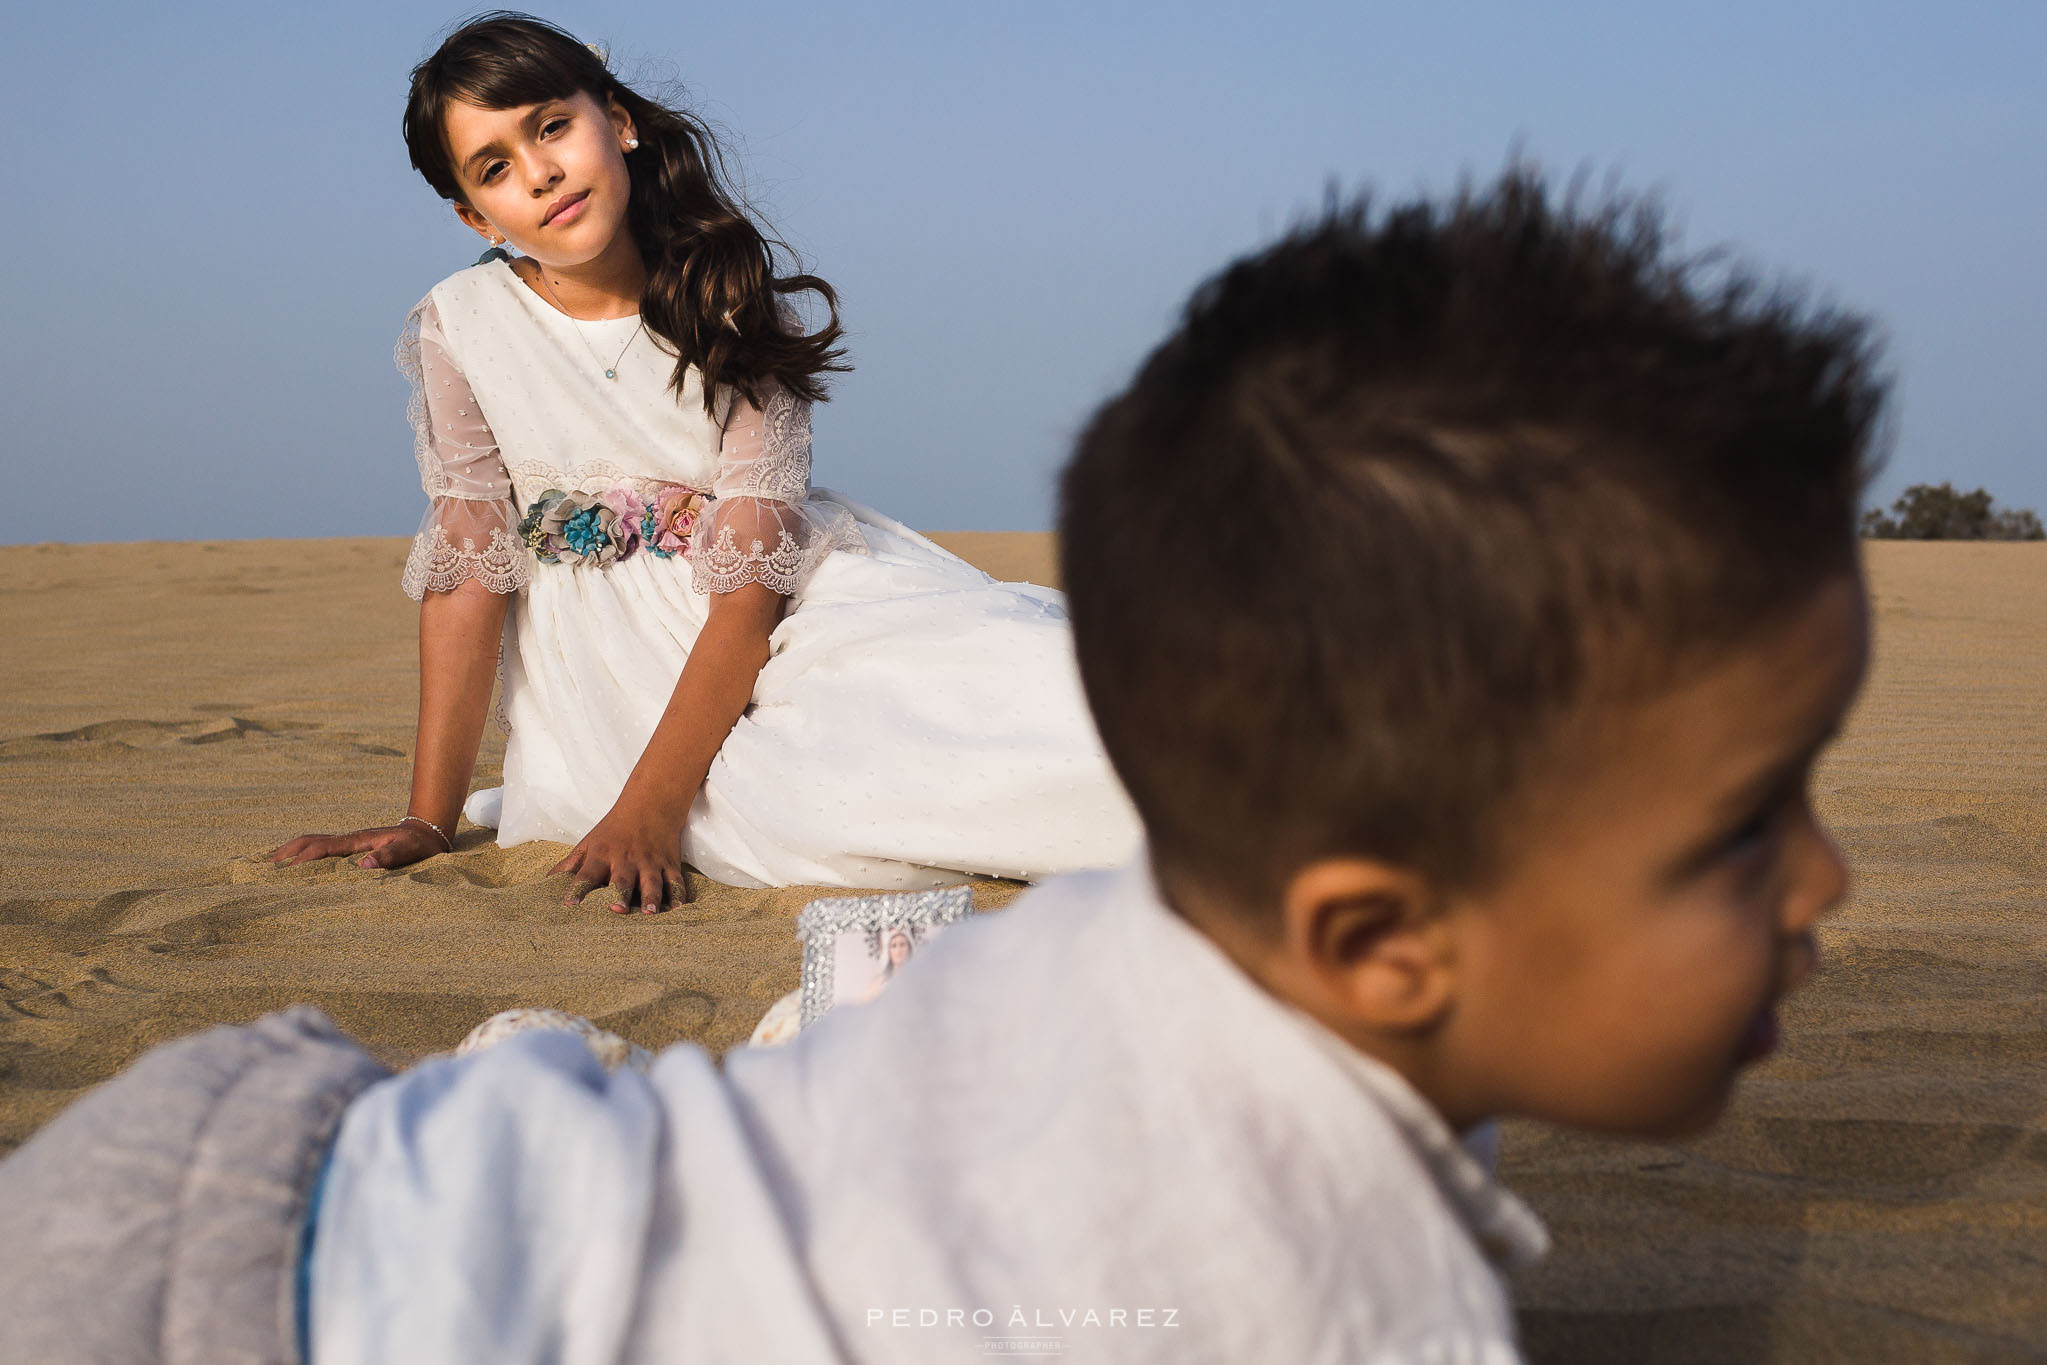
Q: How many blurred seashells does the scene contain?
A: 2